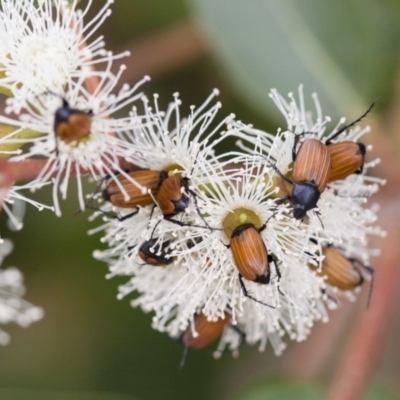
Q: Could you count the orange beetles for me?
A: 9